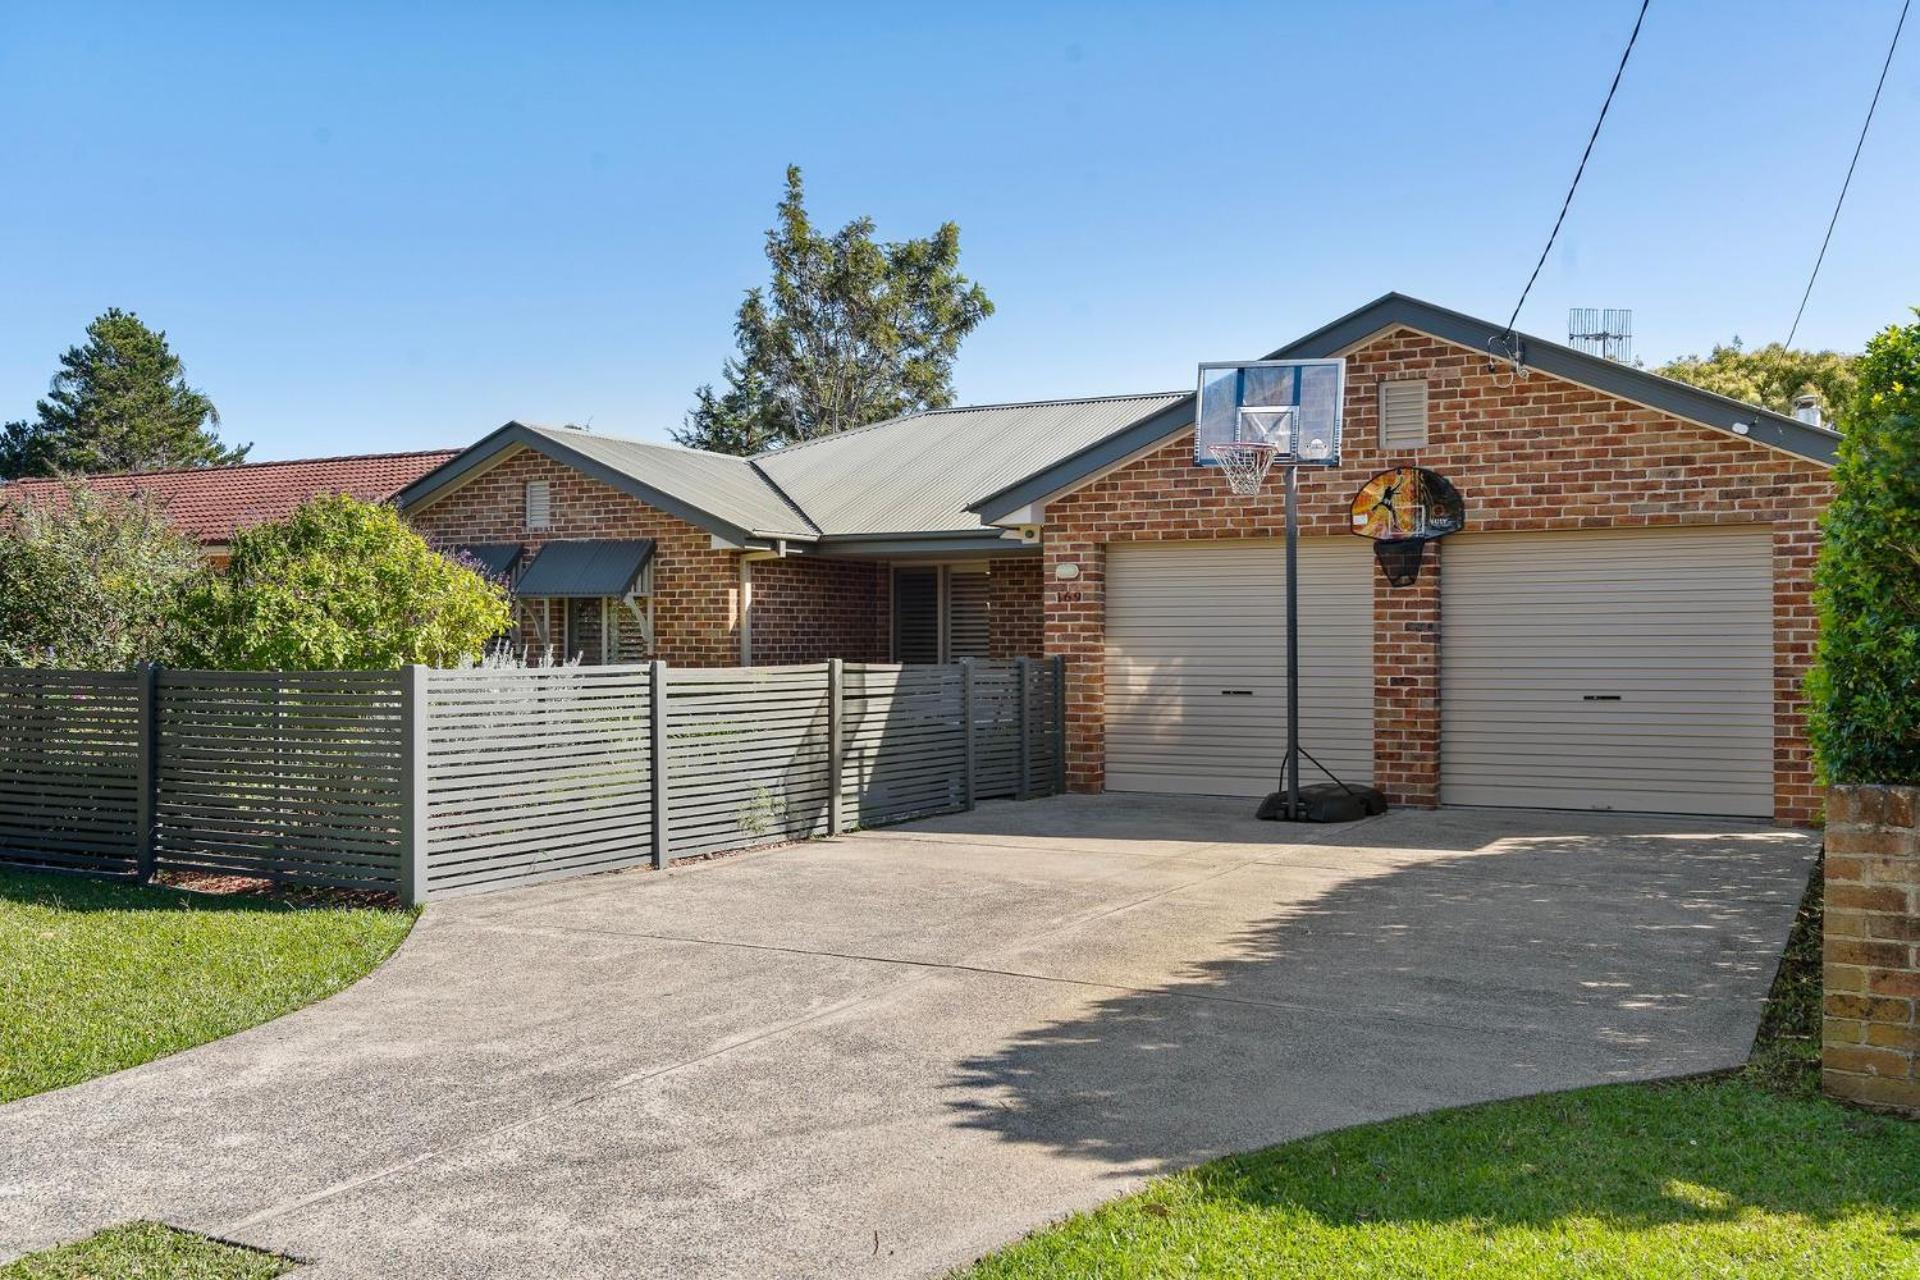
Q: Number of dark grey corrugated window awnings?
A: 2